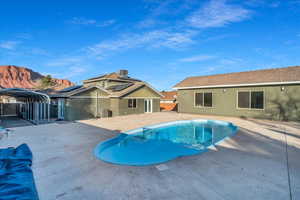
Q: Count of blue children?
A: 0